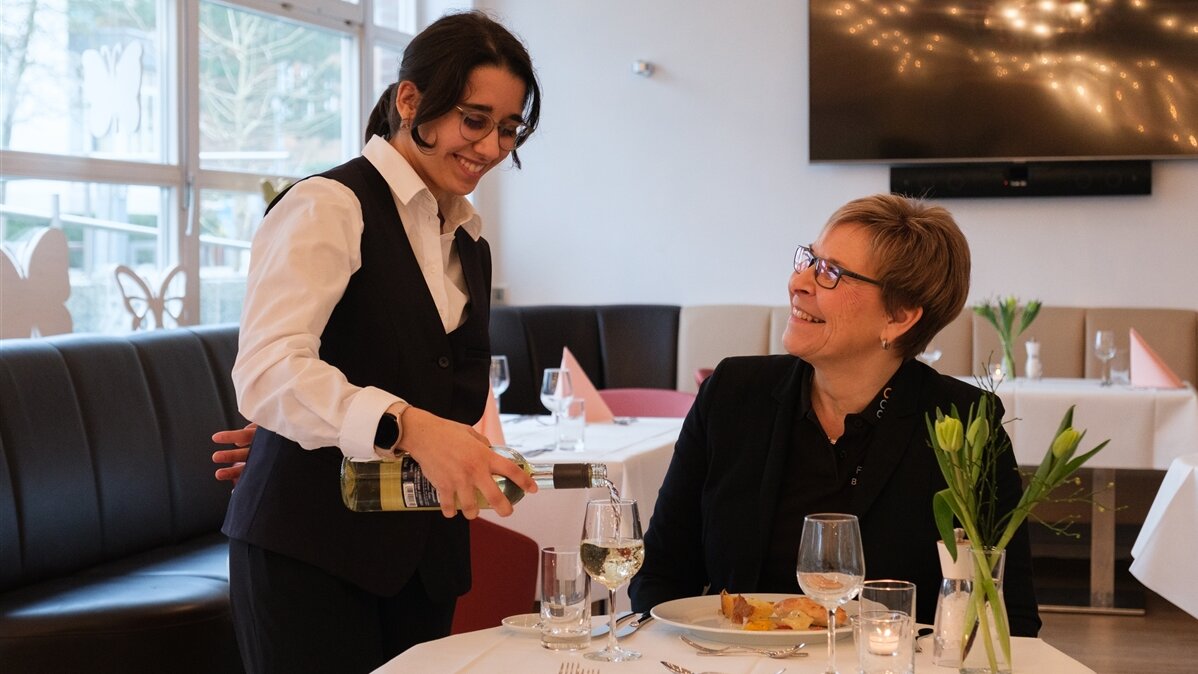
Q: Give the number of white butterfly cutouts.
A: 3